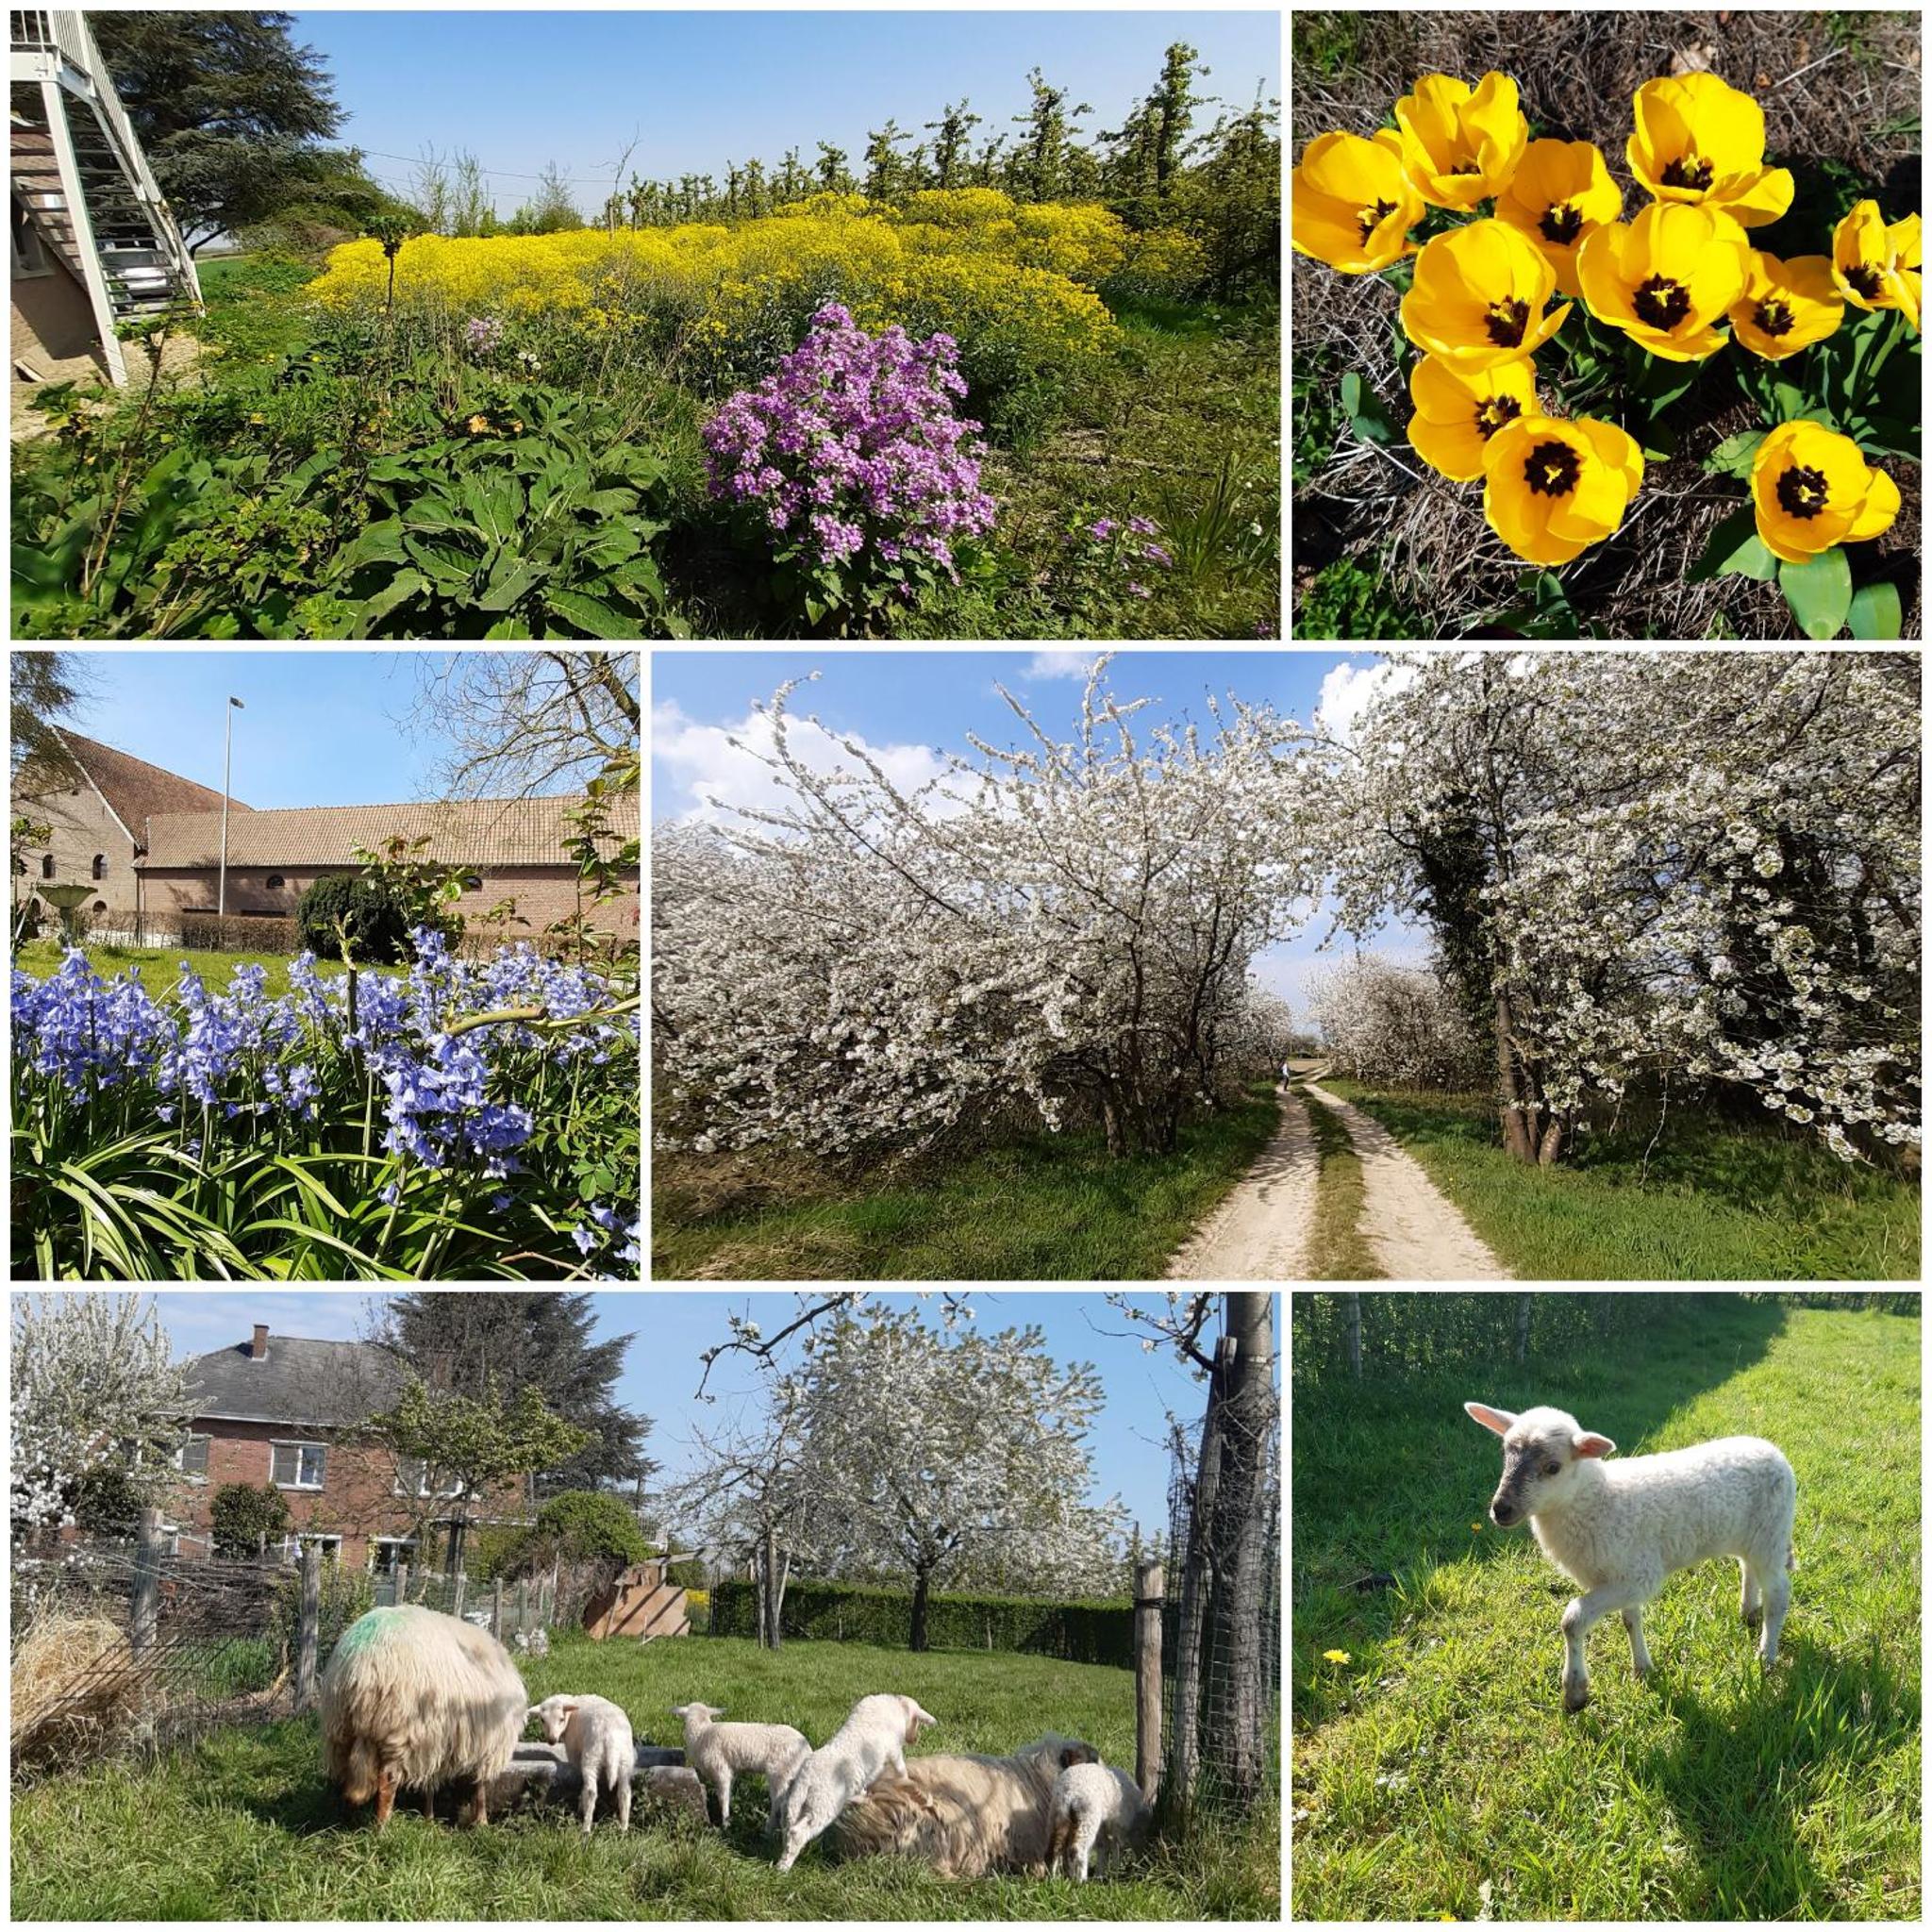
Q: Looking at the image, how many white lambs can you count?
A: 5